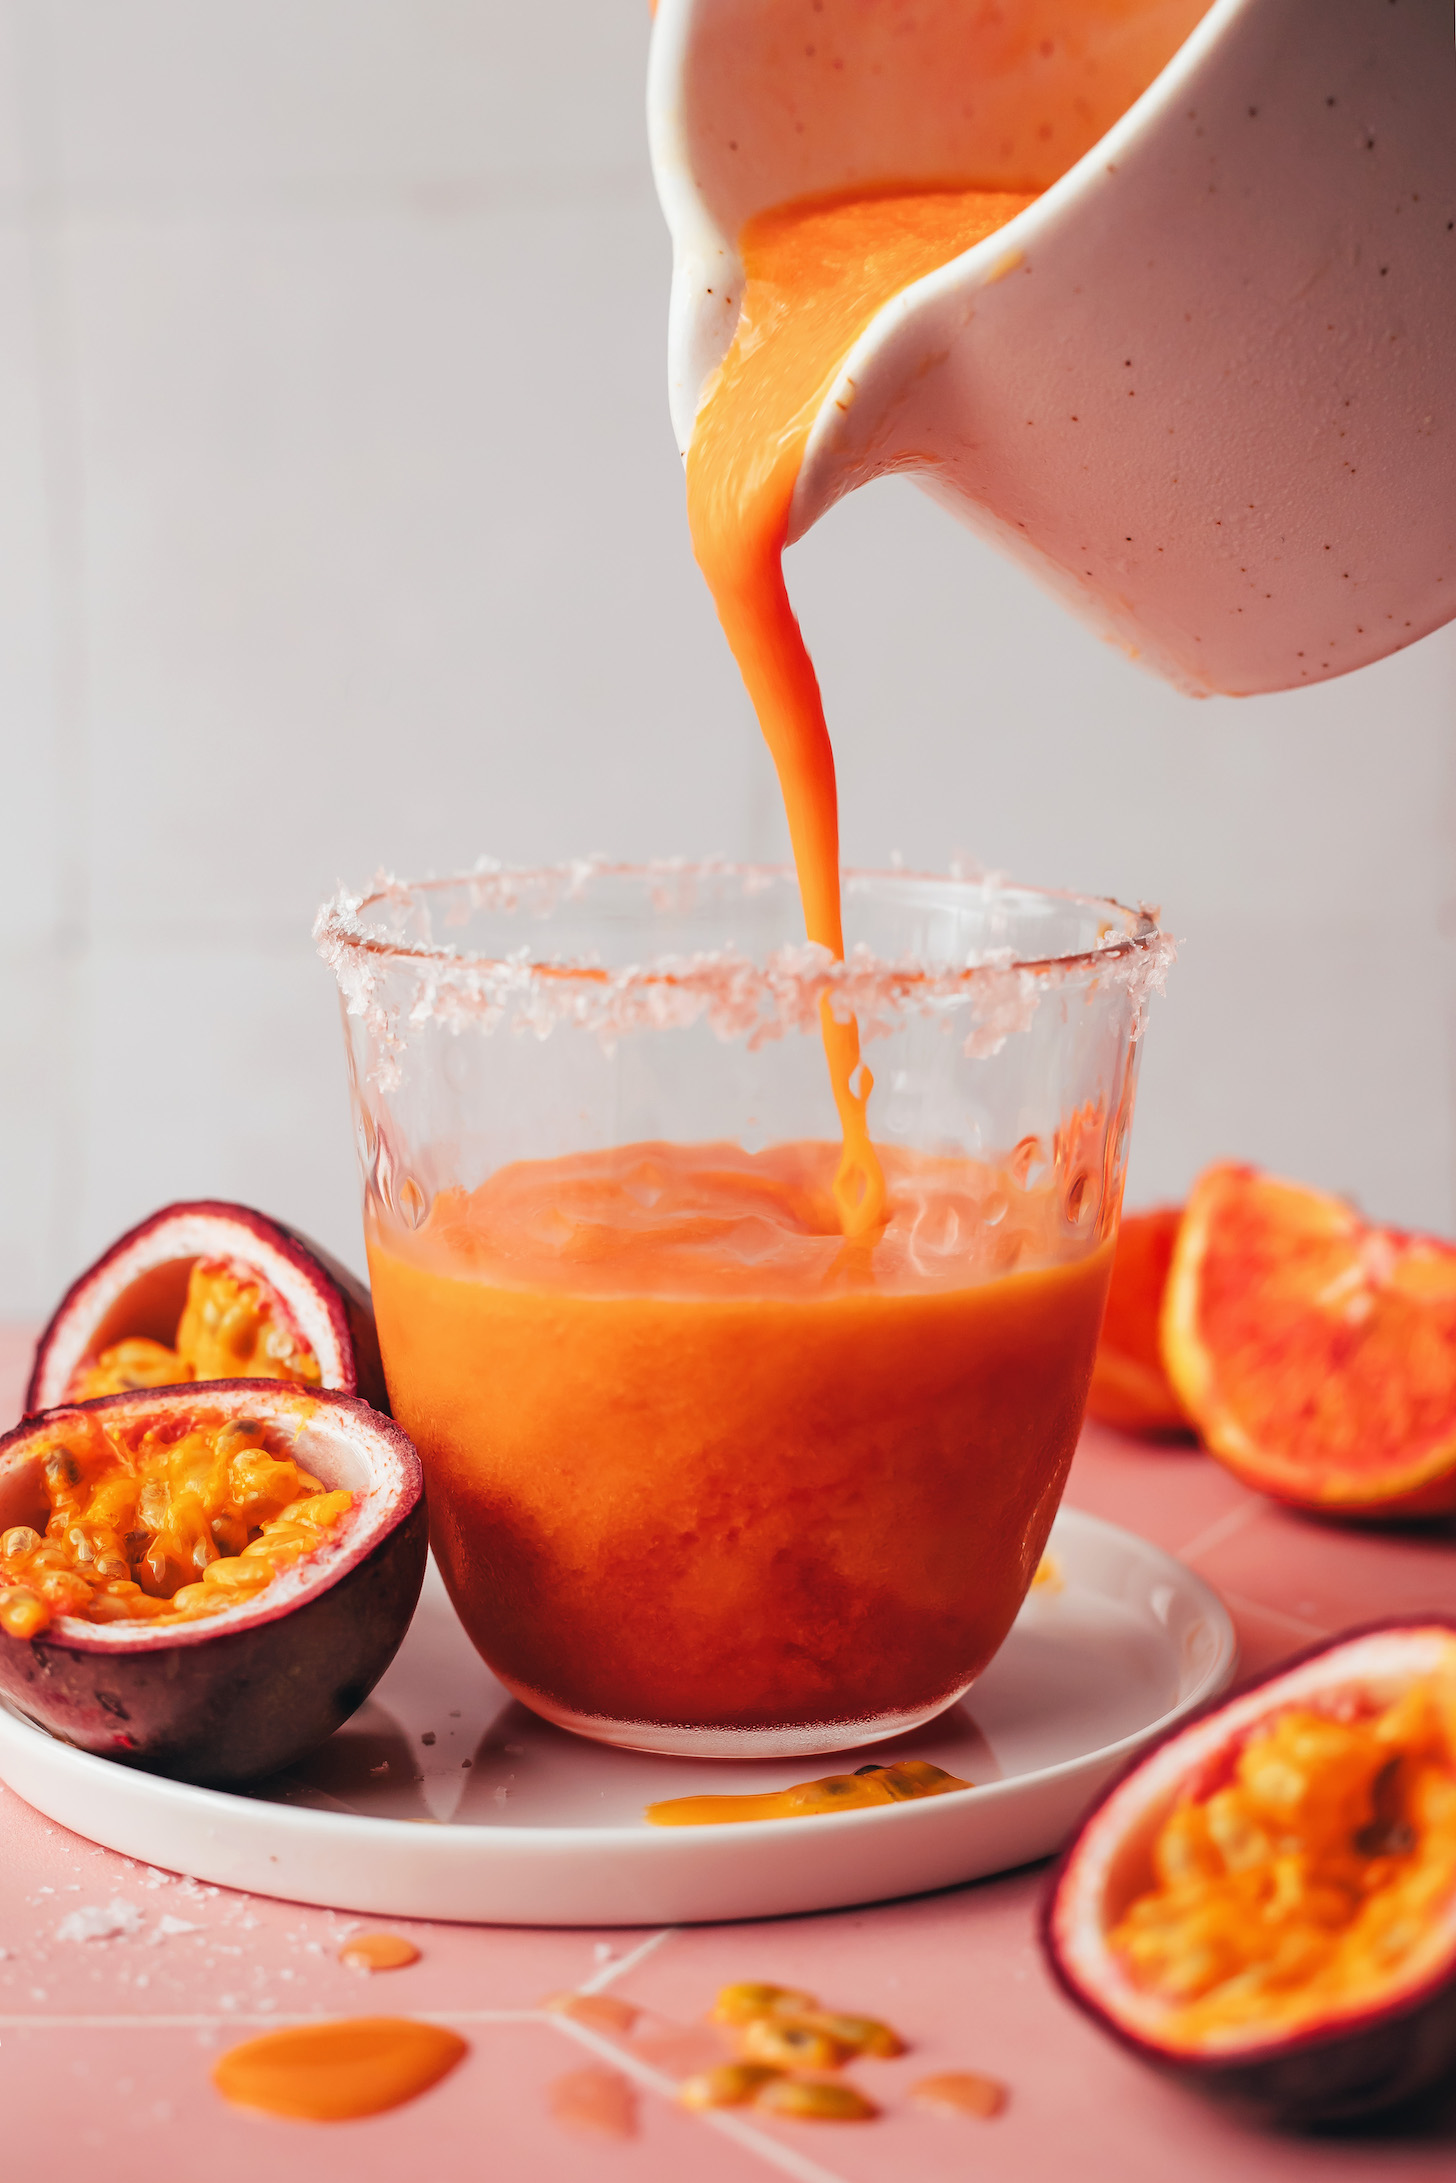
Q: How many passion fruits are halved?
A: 3